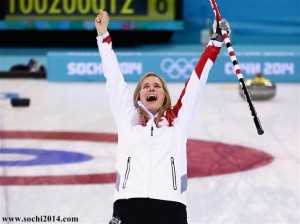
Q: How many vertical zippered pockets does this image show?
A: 2